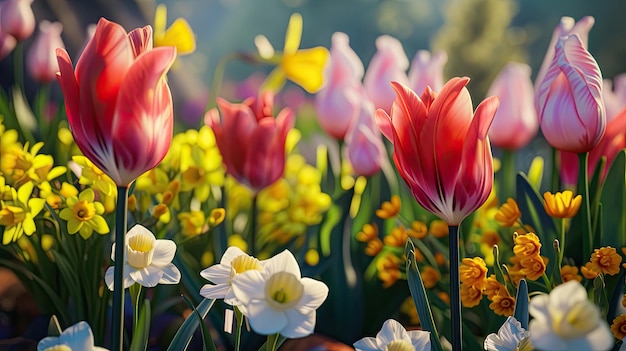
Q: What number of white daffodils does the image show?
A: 7